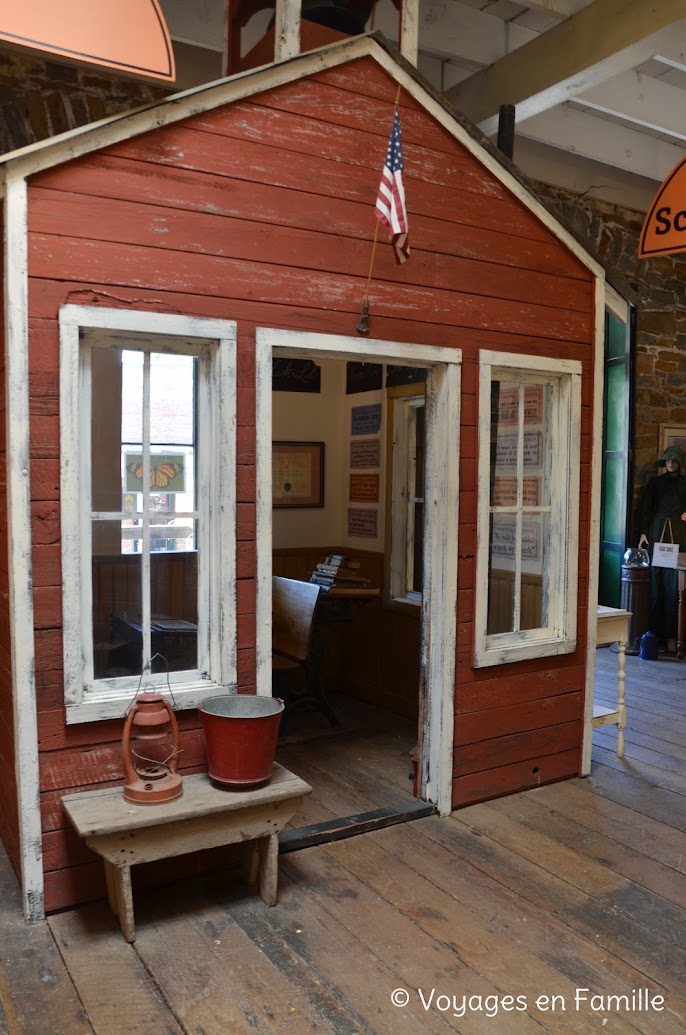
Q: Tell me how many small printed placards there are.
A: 8